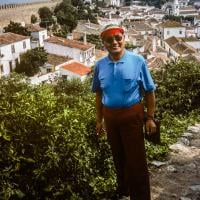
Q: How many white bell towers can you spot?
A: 1